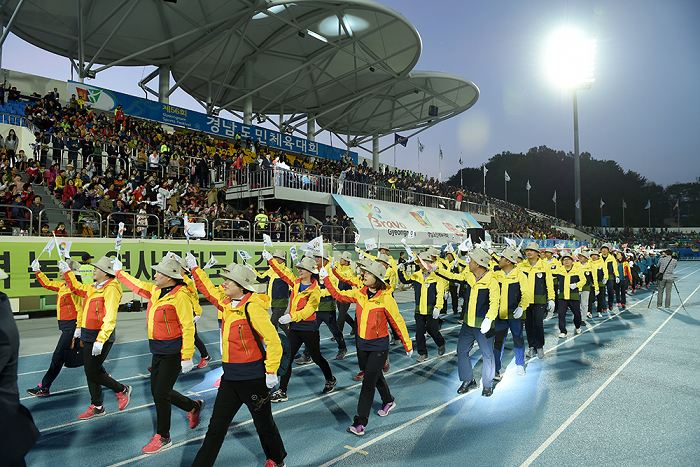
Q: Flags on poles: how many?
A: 13